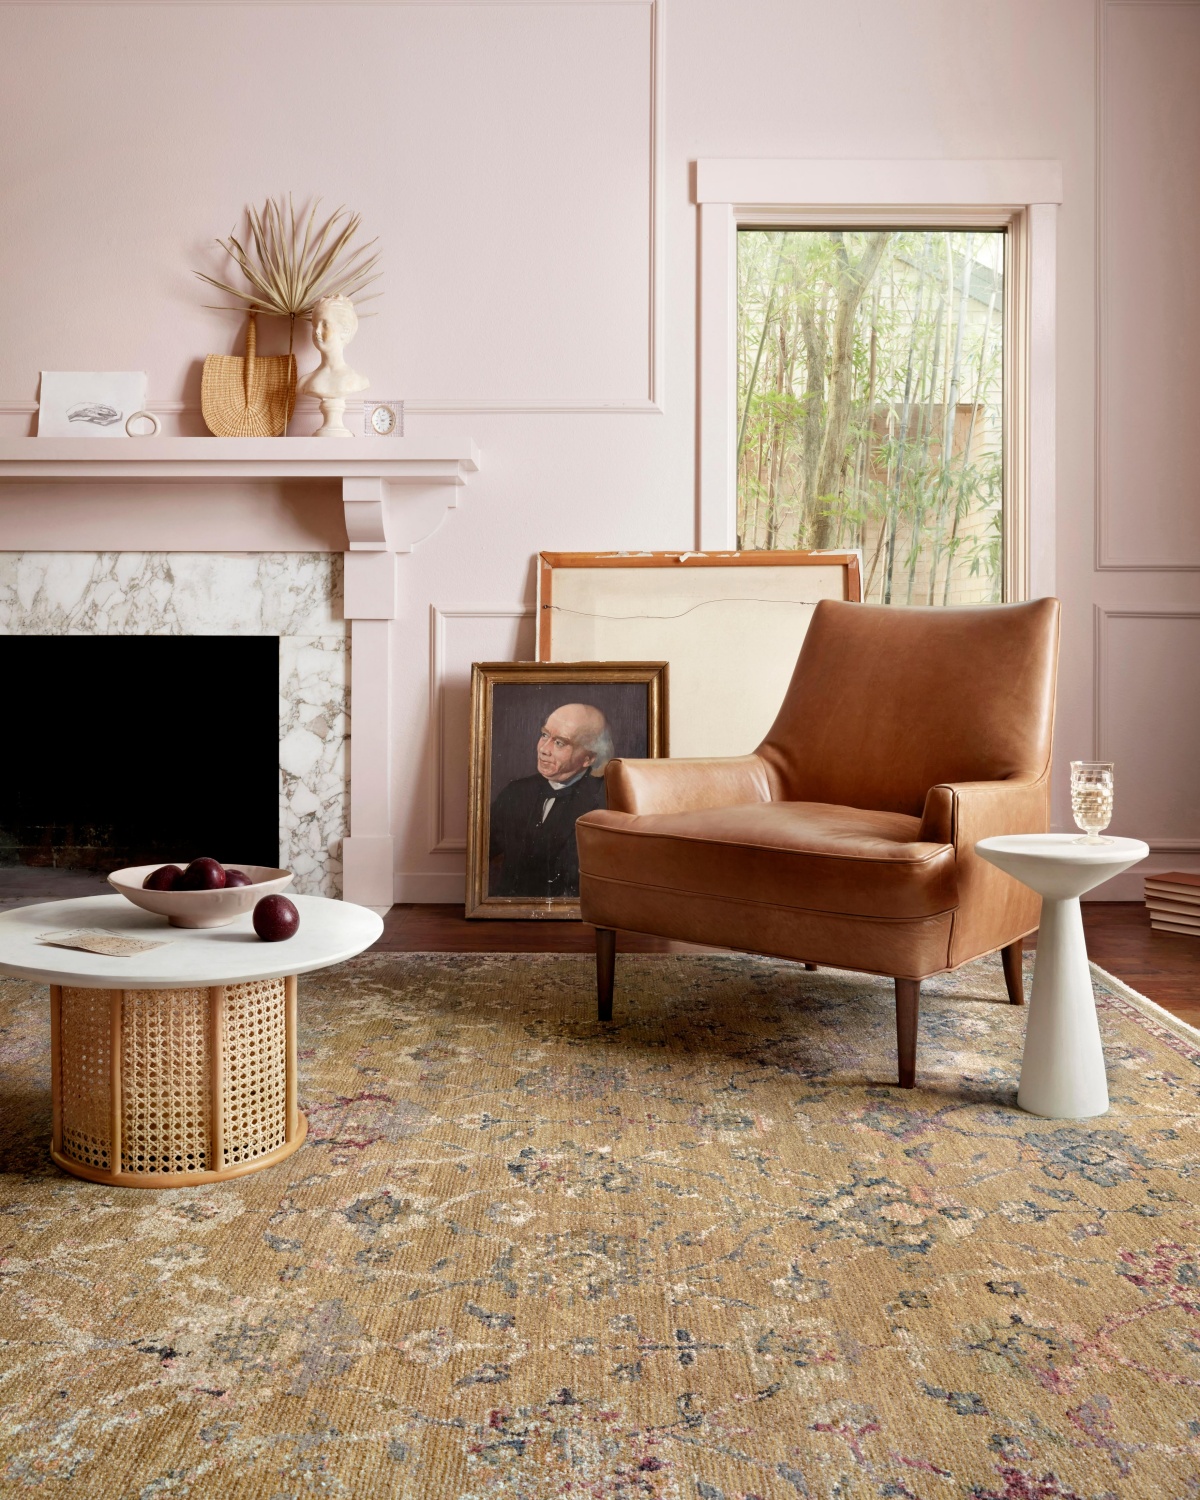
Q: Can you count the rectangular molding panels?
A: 4